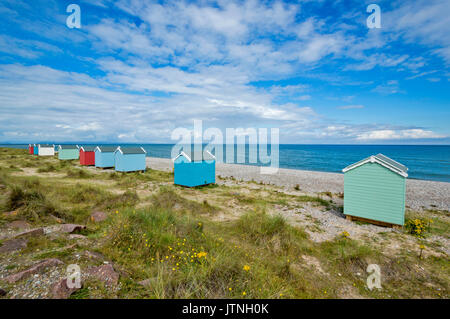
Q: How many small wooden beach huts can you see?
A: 9